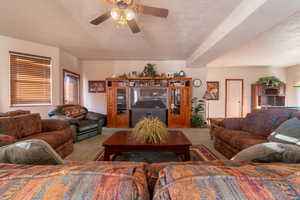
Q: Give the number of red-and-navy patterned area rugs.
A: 1